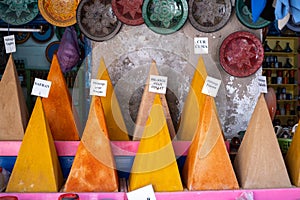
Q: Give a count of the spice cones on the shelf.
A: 11